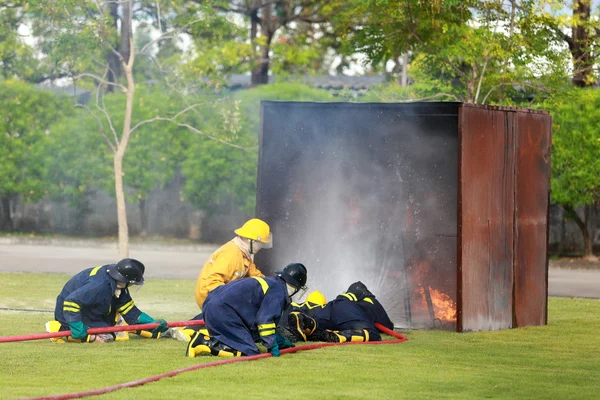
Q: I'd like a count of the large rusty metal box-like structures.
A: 1